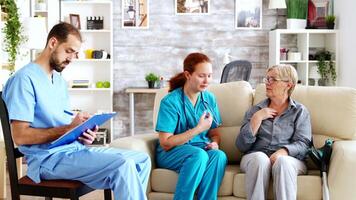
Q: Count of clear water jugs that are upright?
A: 0